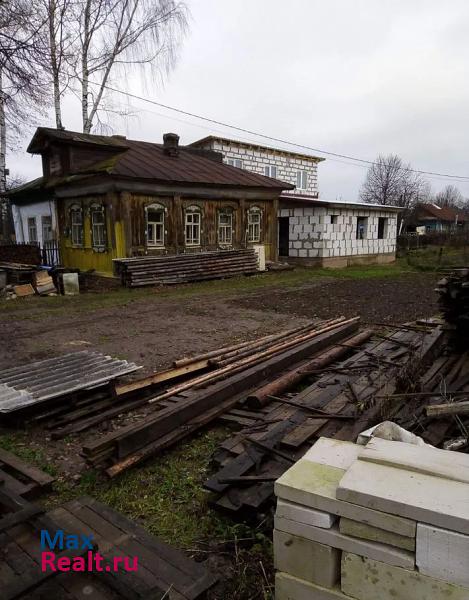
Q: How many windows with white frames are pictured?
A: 11